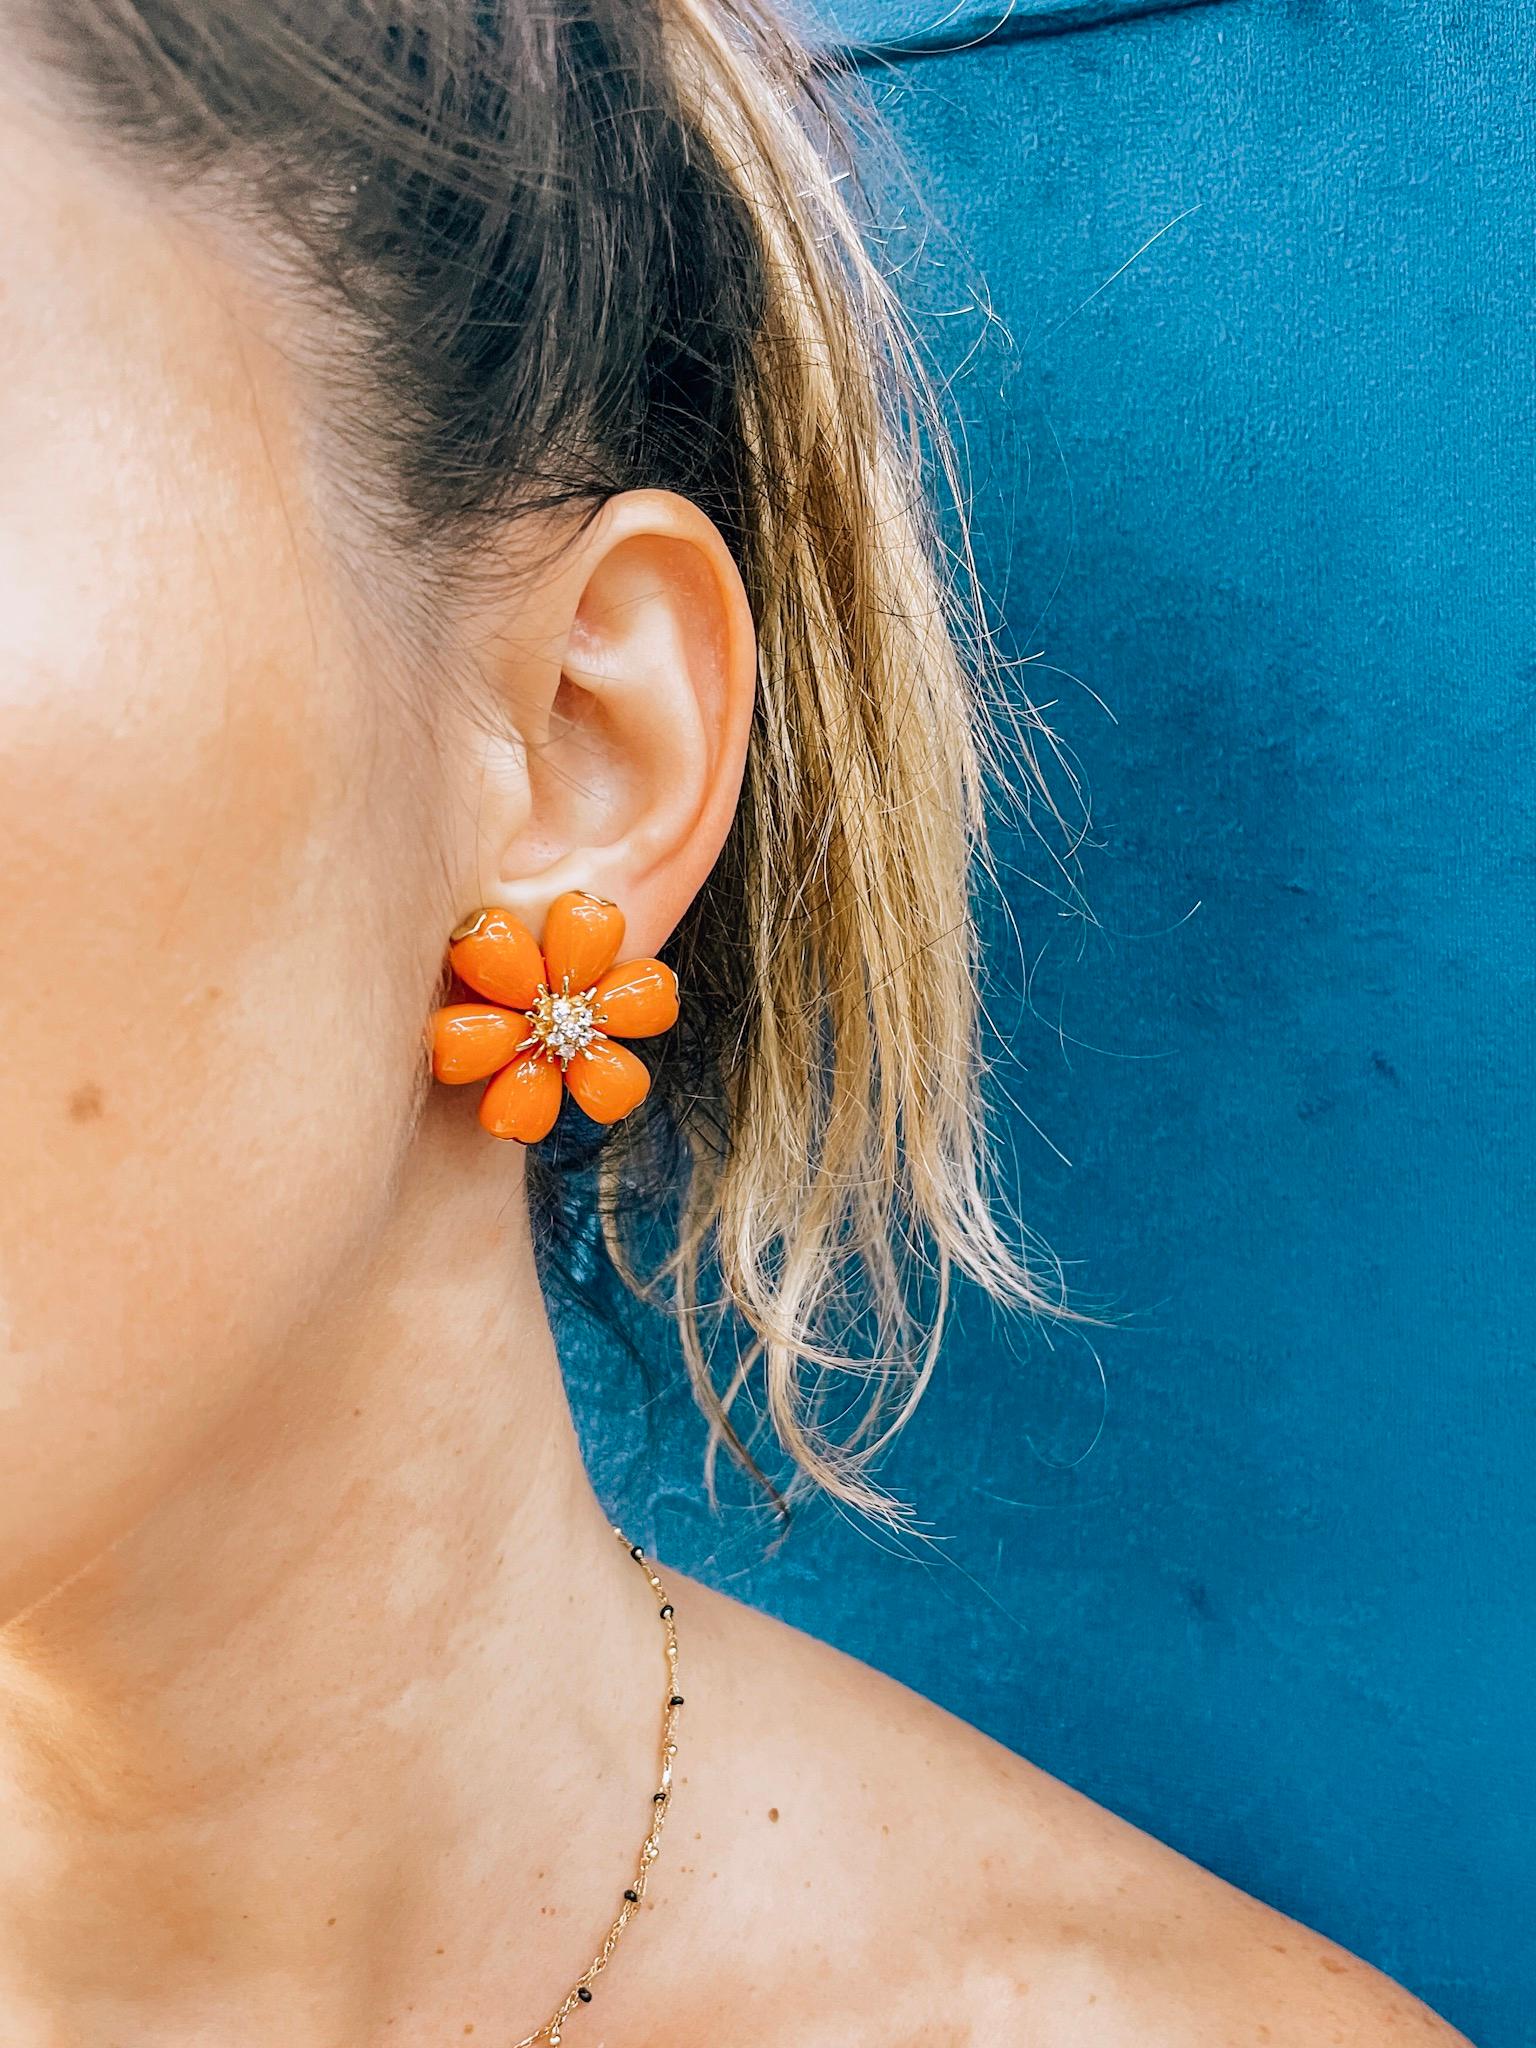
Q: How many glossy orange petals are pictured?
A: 6